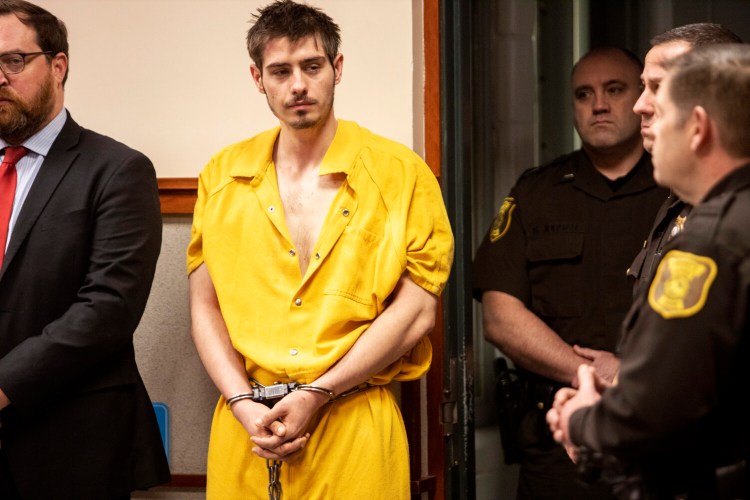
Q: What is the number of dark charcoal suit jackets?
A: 1